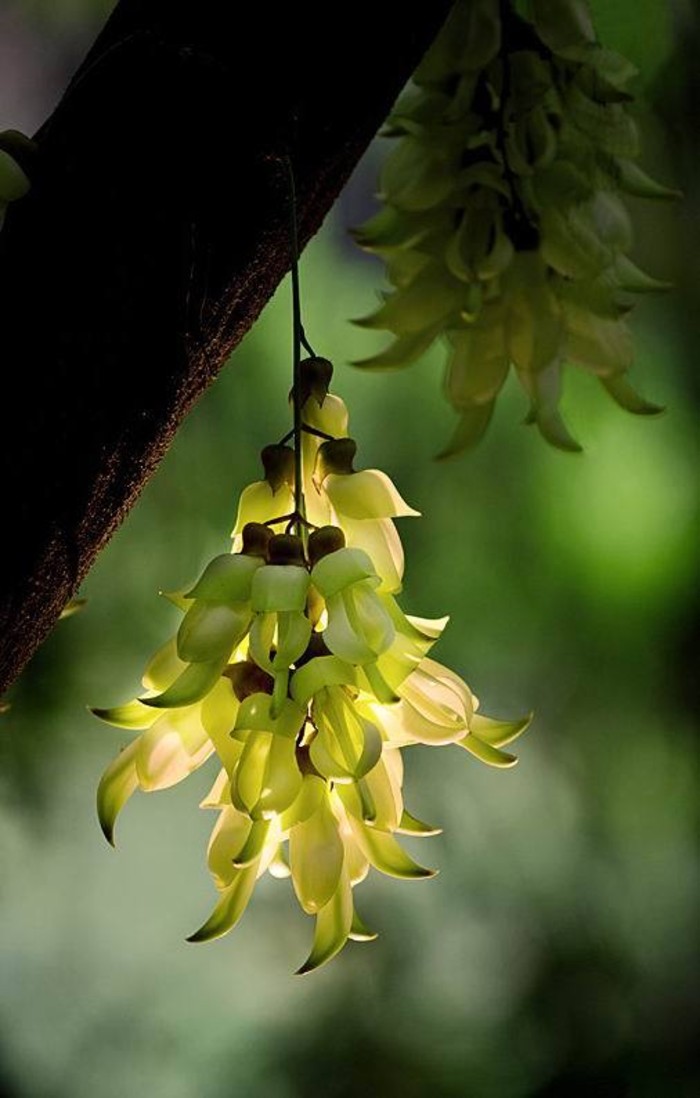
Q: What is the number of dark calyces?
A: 6